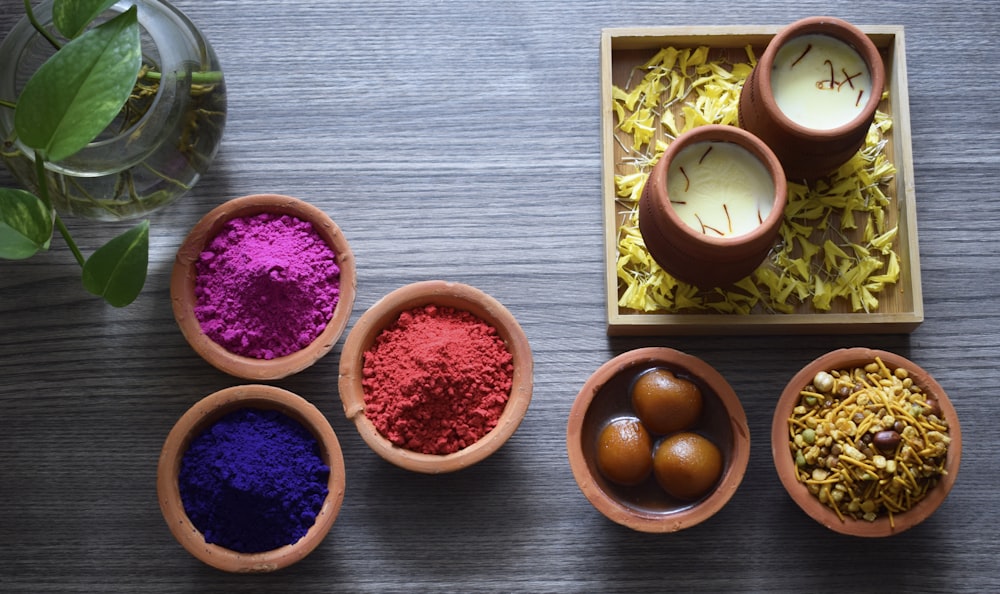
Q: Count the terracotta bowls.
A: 5